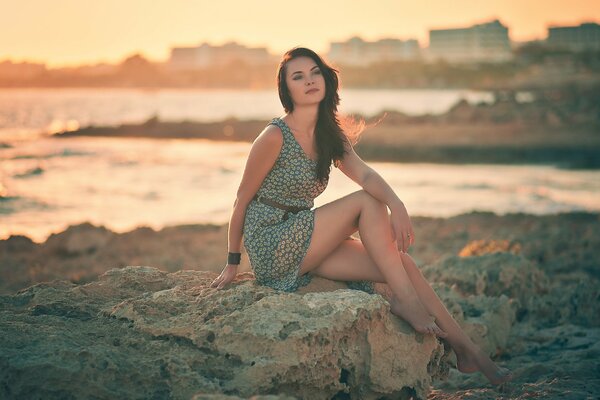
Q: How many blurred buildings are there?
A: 4